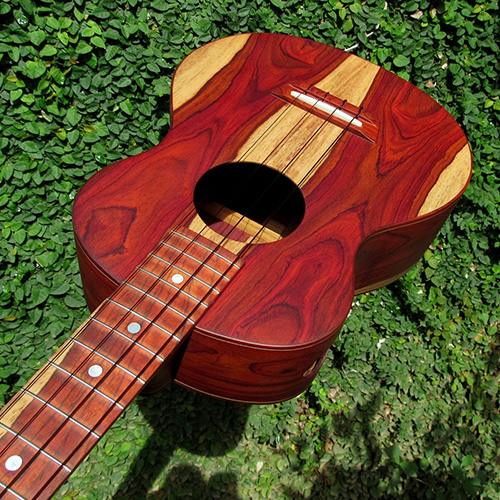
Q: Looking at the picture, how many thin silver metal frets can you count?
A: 12